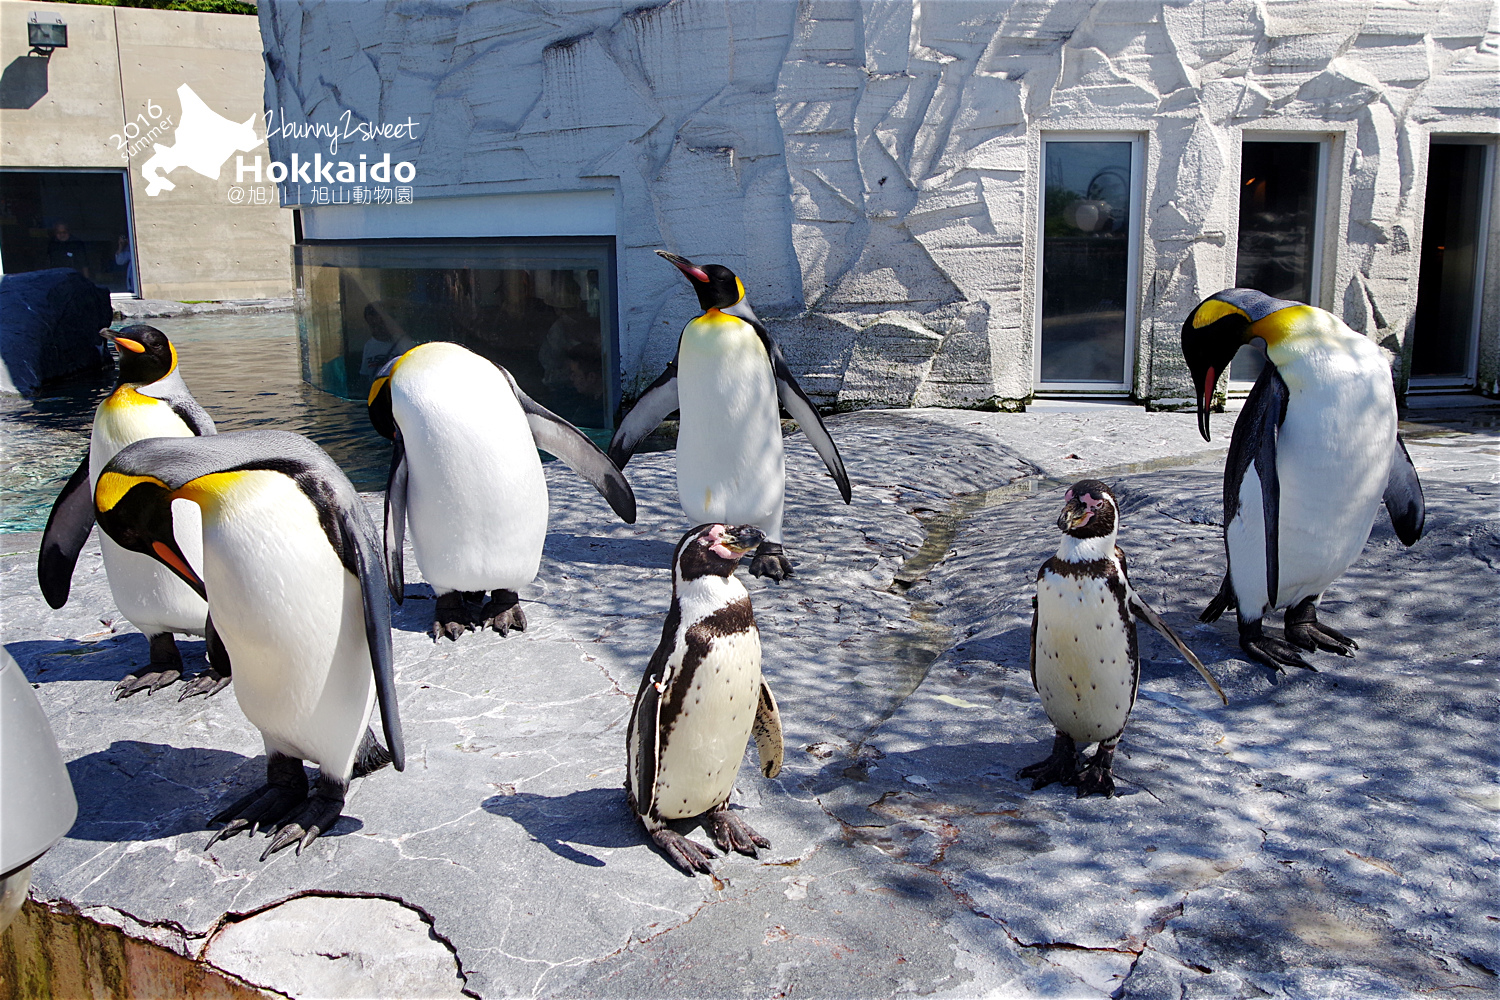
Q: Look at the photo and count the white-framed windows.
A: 3